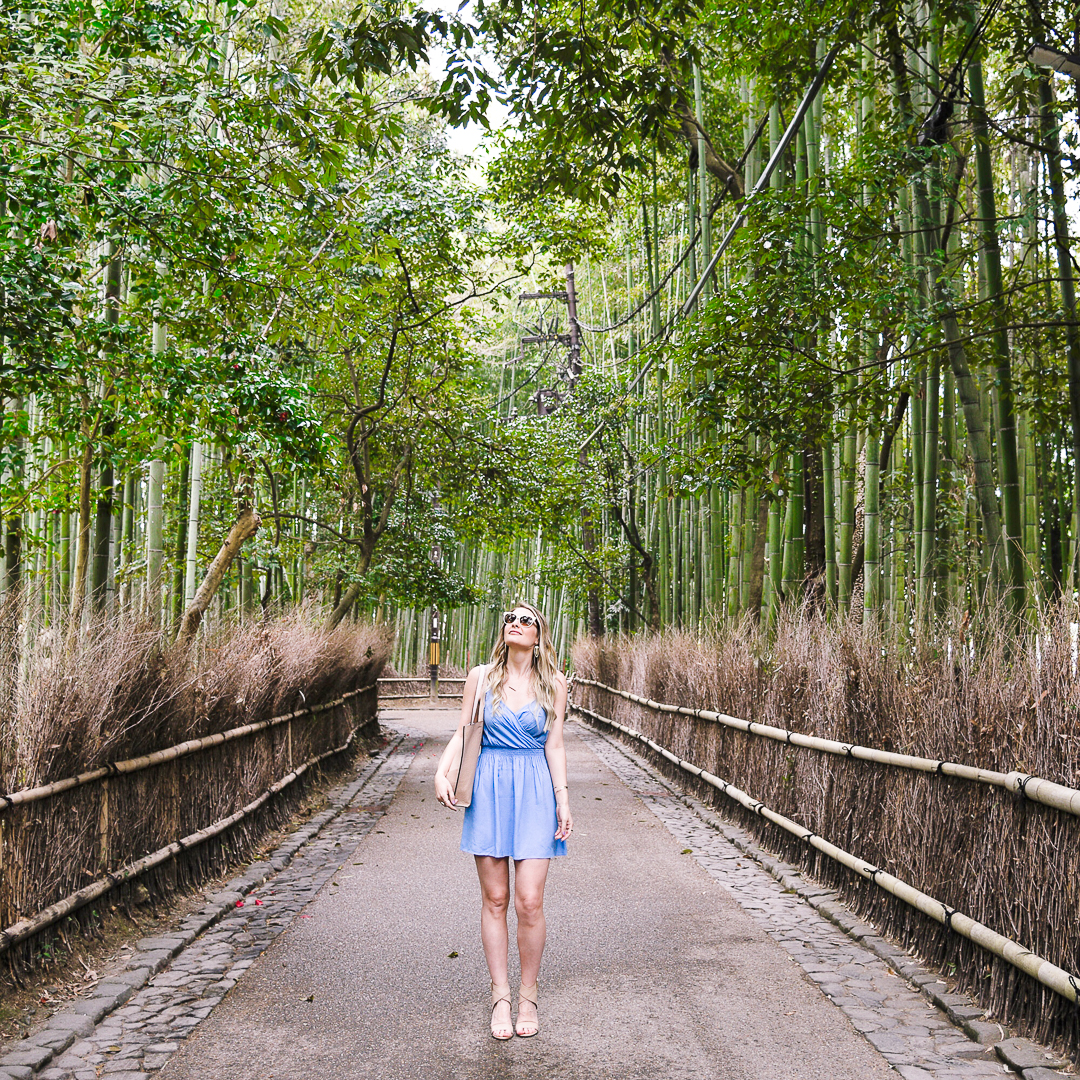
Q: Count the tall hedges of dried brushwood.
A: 2